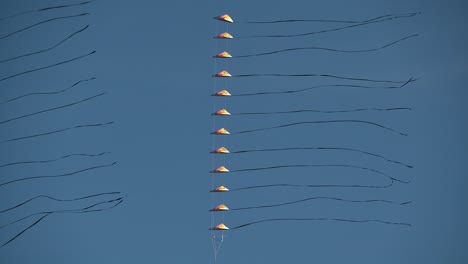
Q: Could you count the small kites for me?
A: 12